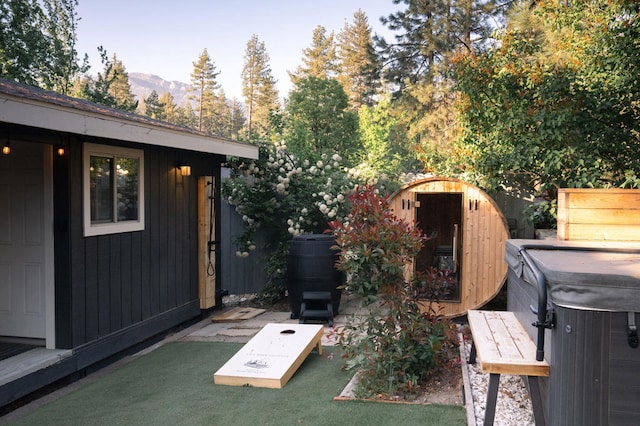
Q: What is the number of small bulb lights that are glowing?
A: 2